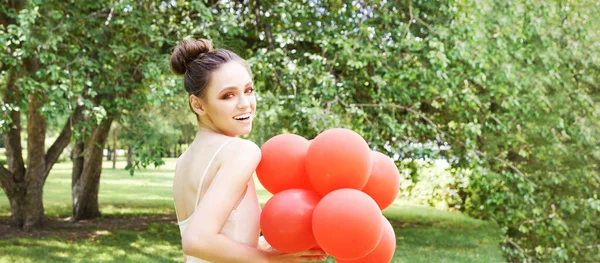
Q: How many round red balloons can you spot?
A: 6